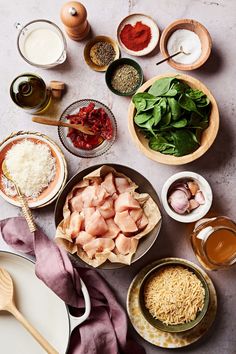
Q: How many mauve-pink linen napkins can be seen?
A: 1